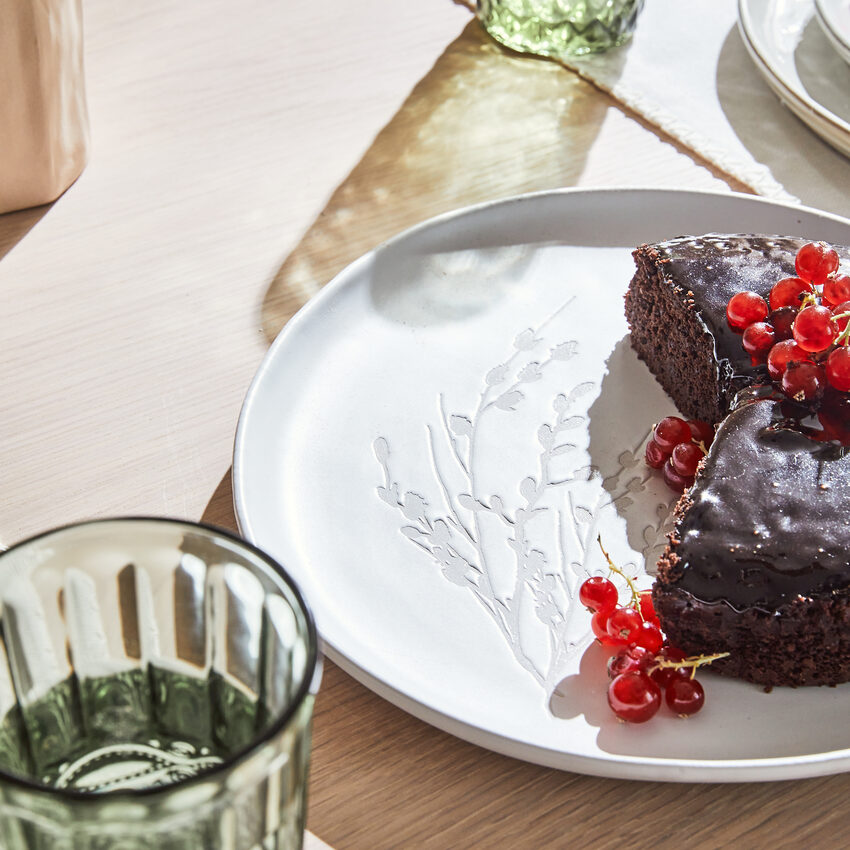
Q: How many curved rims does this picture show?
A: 4